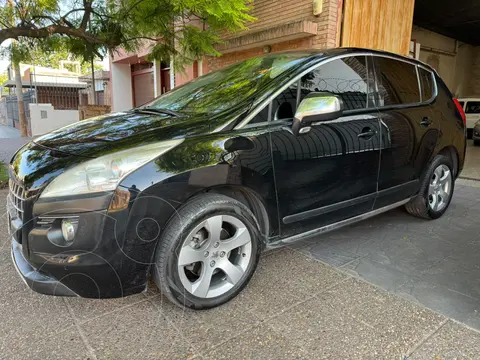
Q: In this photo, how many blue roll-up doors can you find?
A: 0